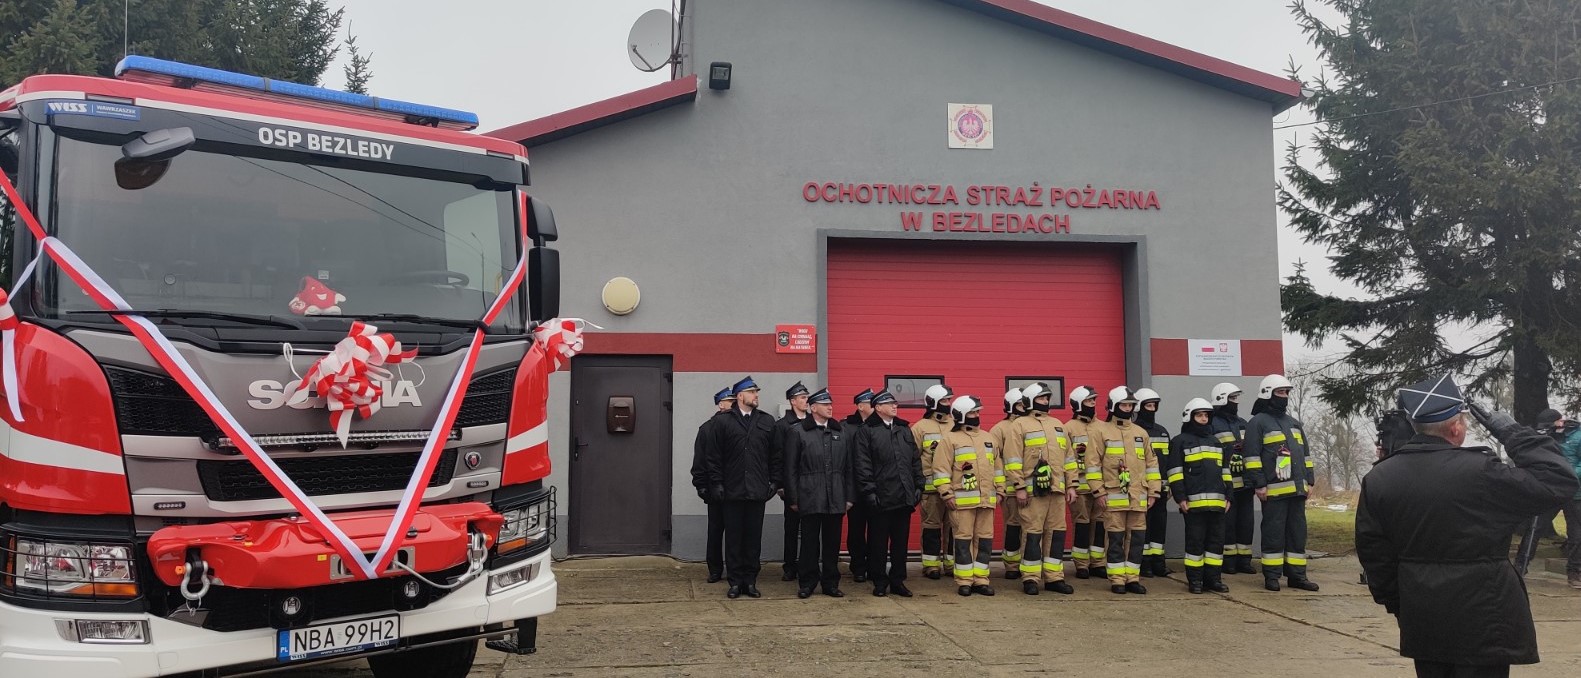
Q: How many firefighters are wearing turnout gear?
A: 10